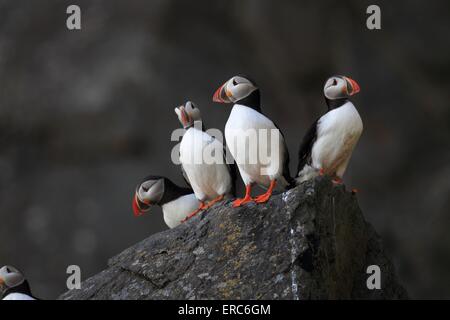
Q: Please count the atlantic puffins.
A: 5